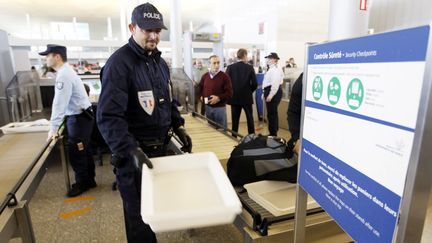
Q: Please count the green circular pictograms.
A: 3